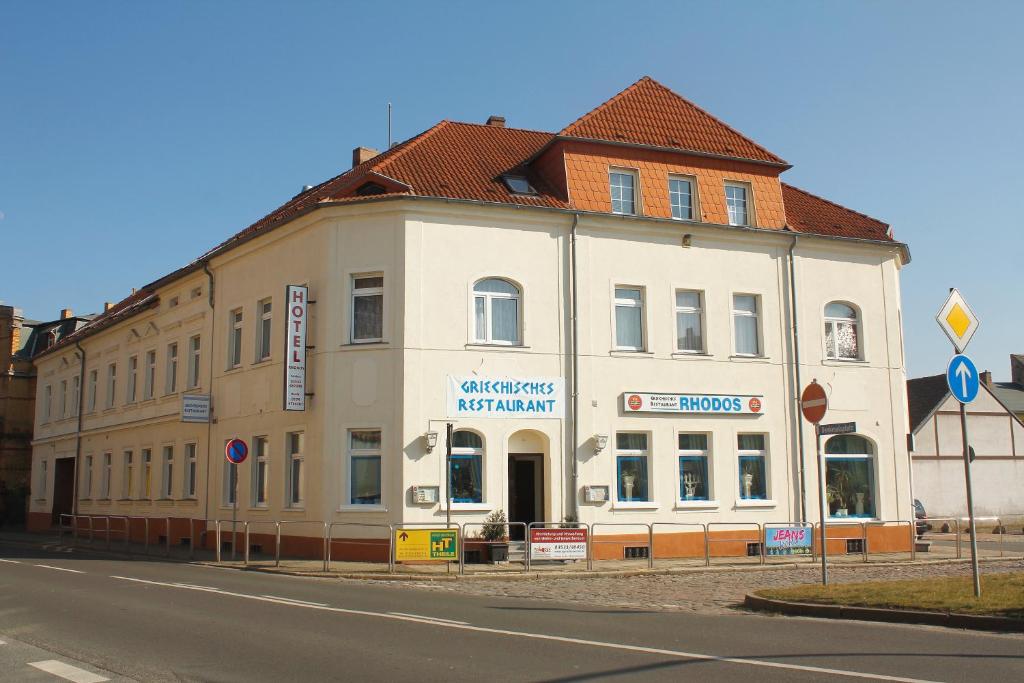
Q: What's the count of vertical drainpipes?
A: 4